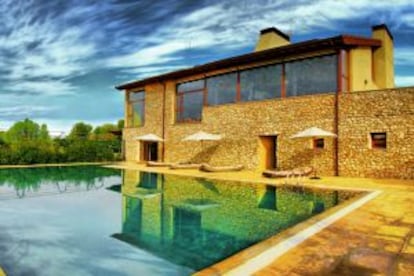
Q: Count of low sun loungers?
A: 4